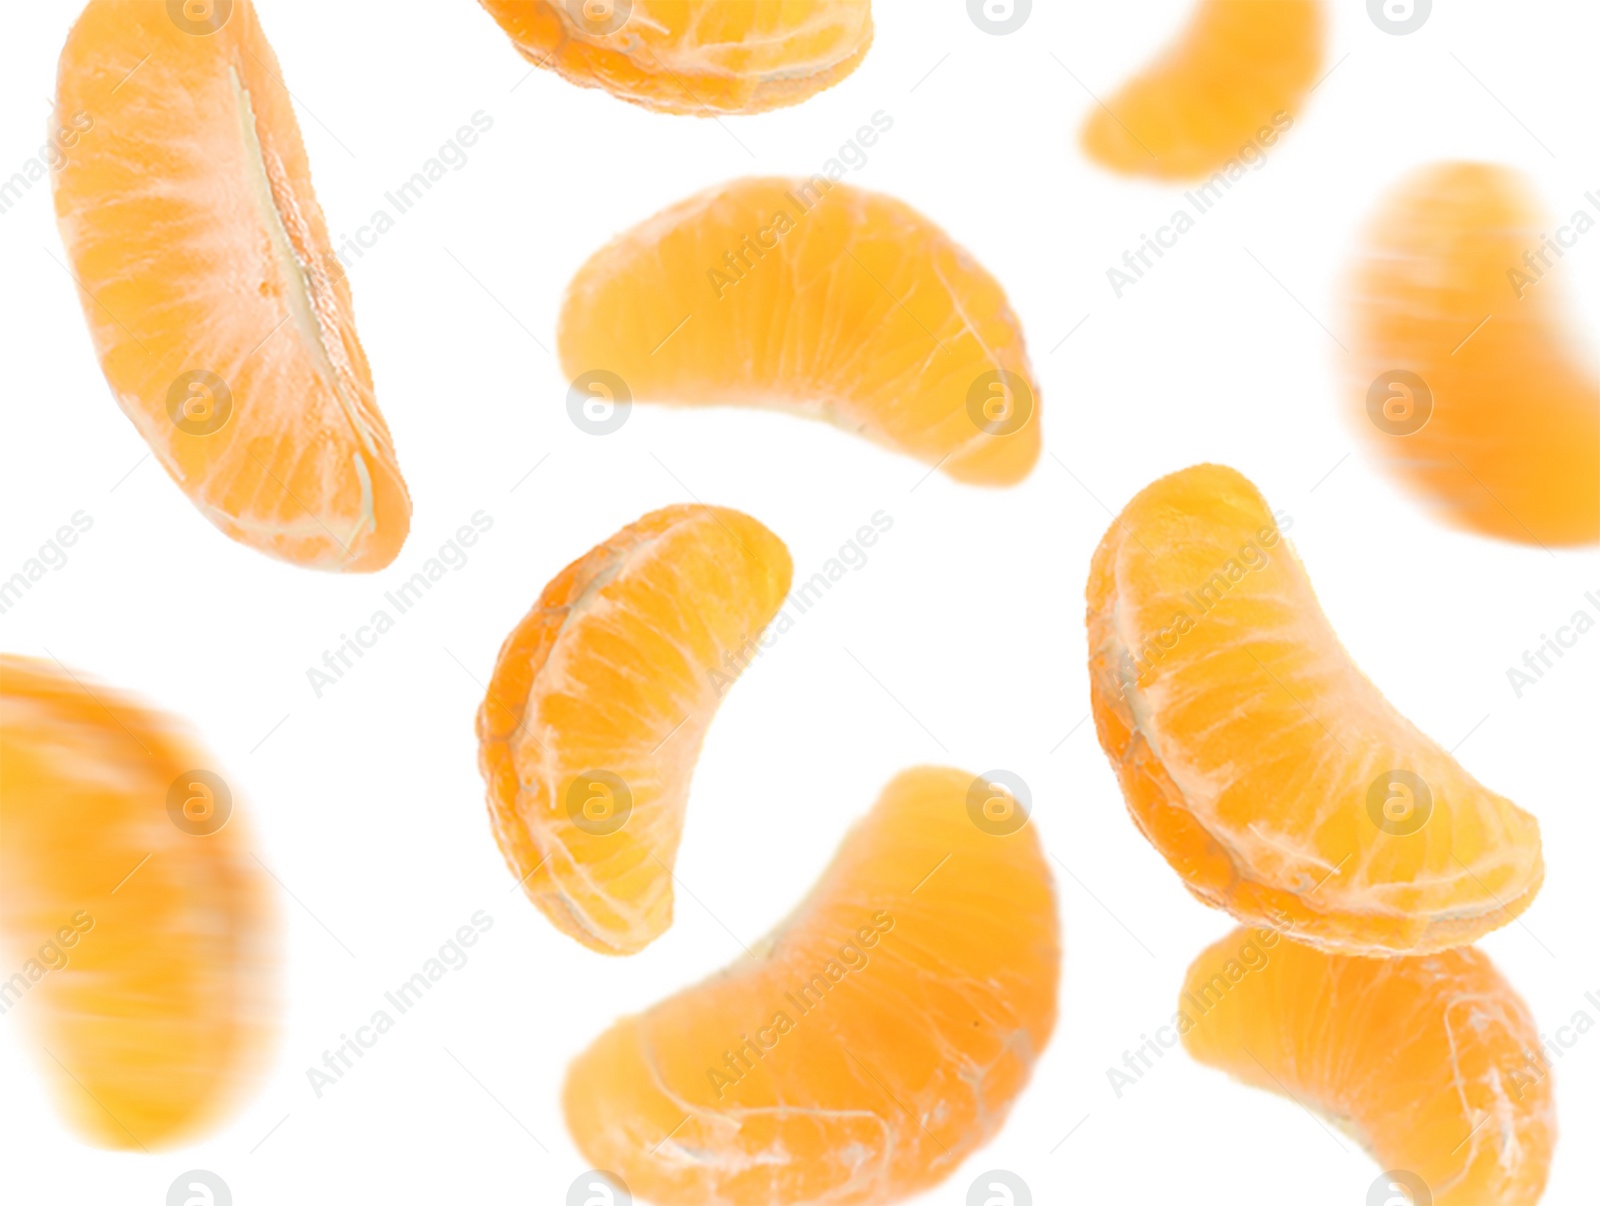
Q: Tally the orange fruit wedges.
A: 10